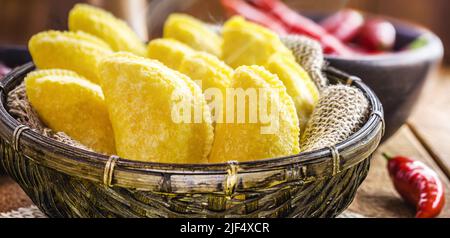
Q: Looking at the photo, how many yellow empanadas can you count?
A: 10